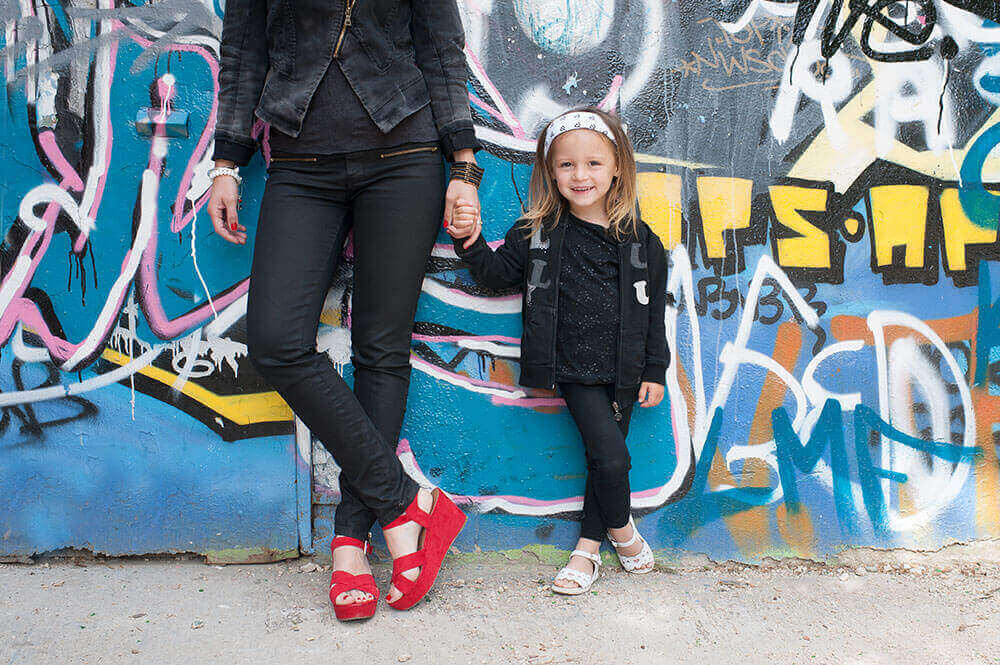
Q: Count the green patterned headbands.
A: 0